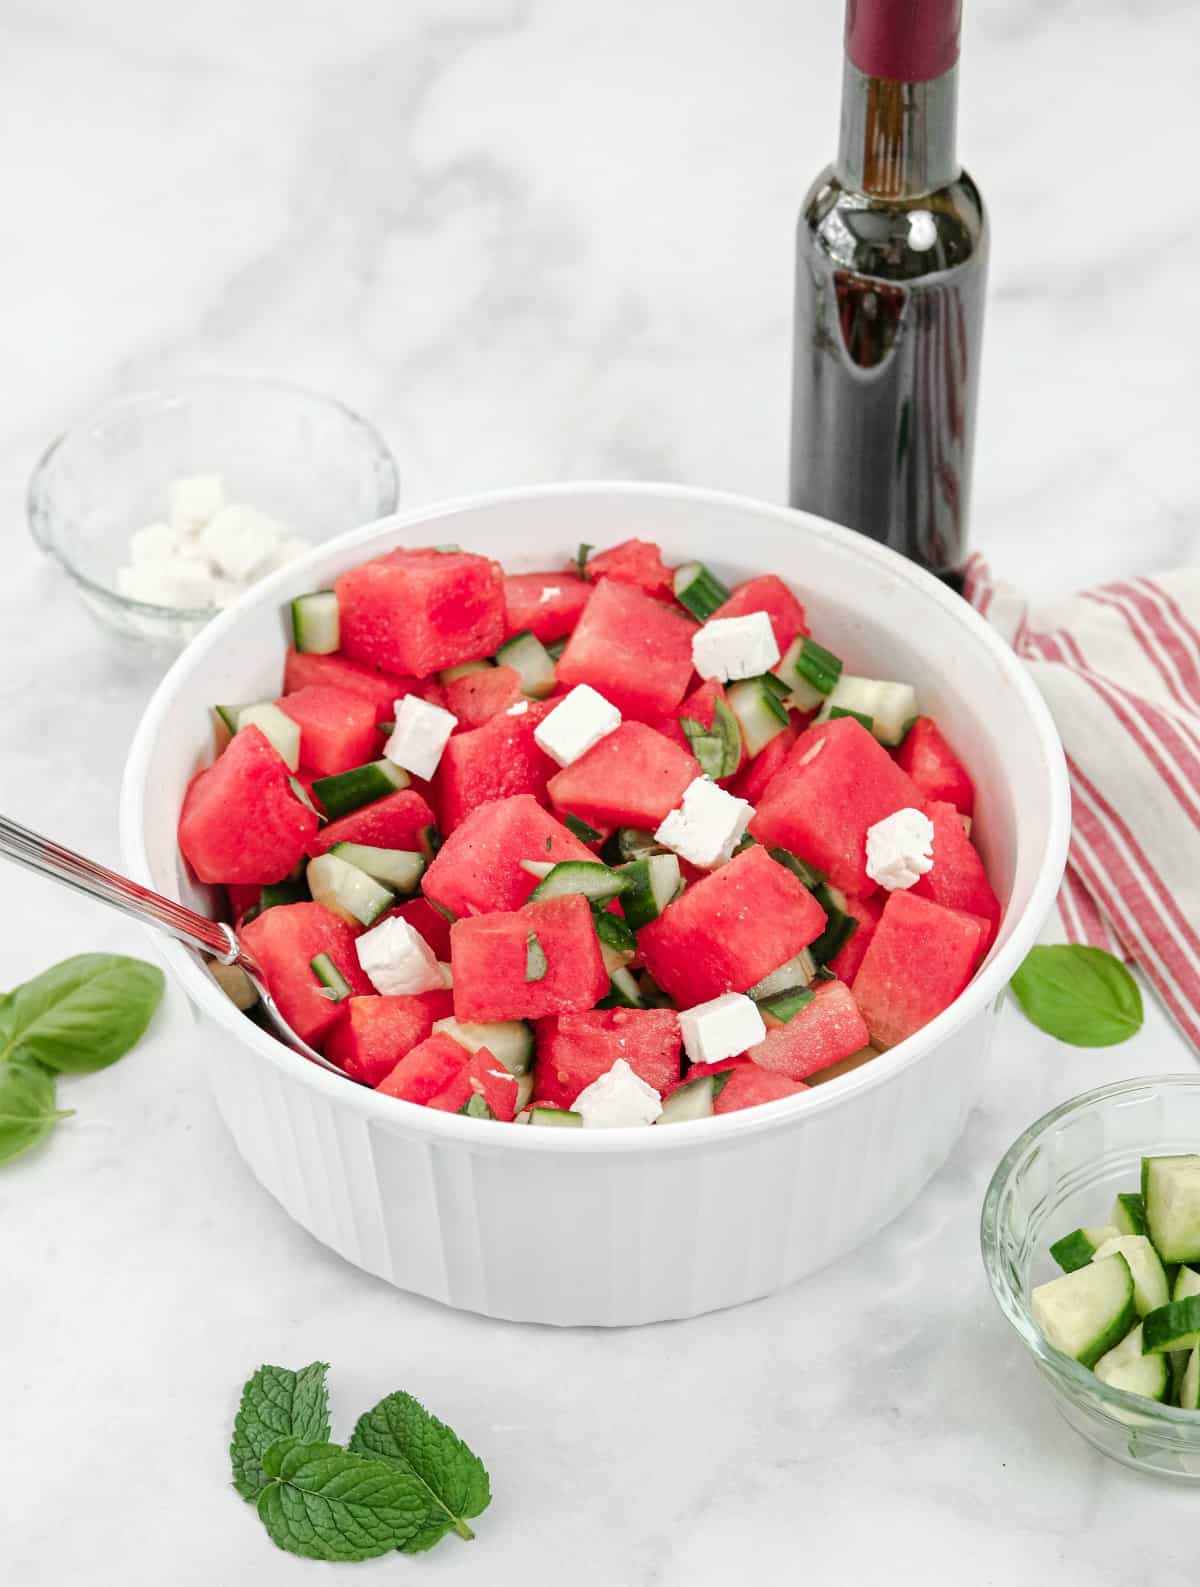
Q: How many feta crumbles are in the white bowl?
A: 8